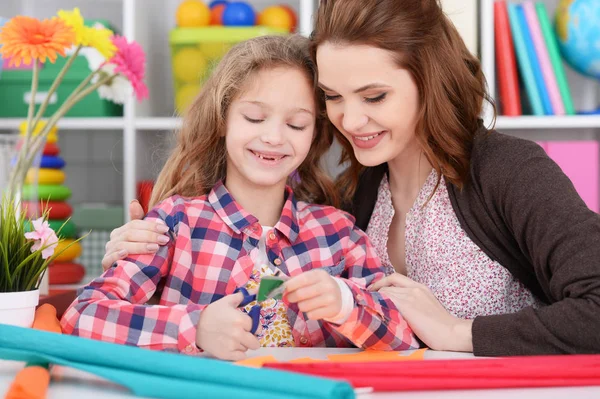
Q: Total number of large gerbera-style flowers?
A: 4